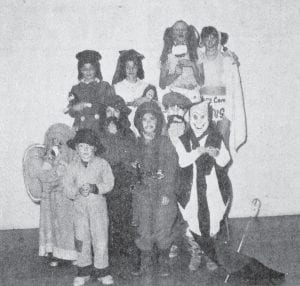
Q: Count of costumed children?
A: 10